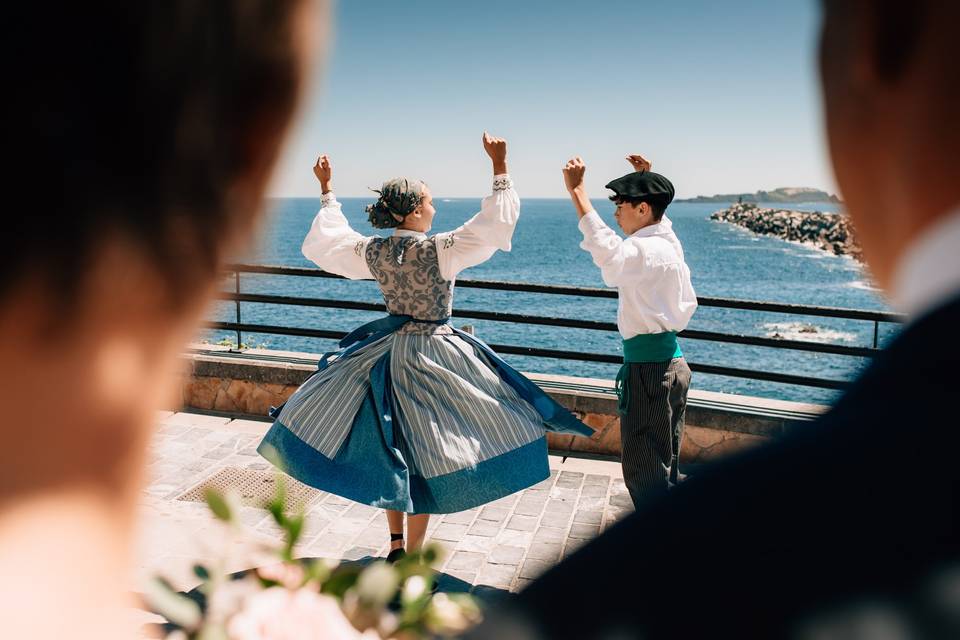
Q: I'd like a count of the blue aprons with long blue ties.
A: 1